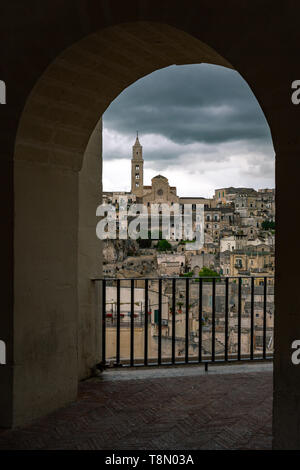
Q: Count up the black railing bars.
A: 13